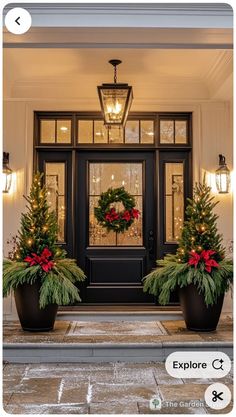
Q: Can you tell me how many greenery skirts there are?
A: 2